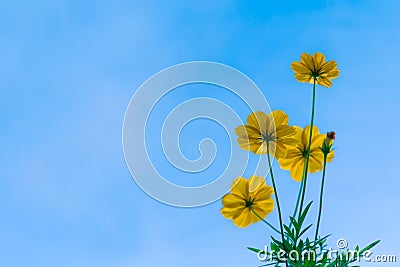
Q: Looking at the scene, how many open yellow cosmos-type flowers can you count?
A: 4